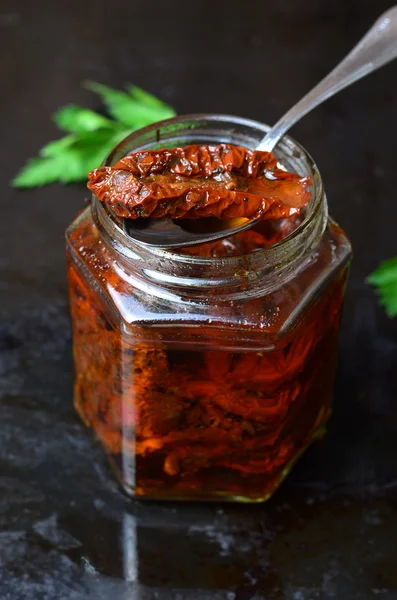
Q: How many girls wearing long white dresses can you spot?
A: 0